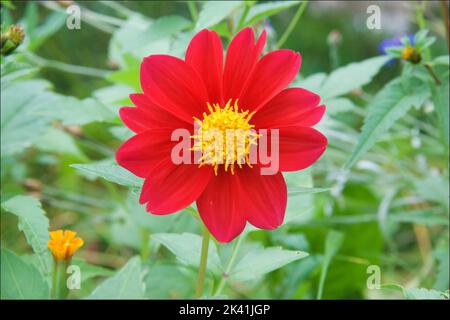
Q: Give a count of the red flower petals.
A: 11